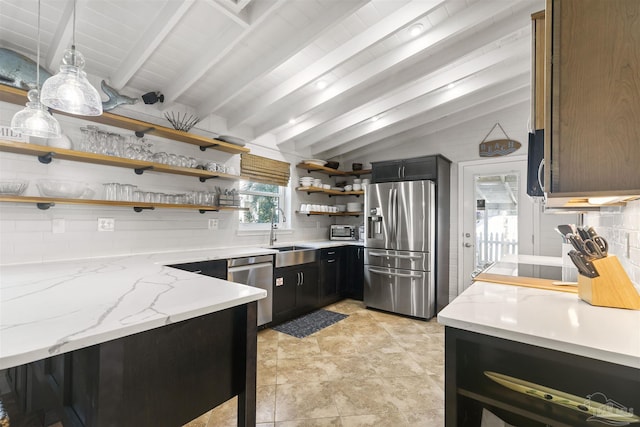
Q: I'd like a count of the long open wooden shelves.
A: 3